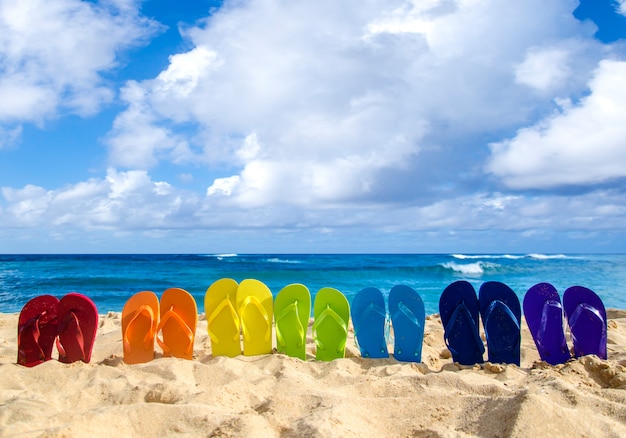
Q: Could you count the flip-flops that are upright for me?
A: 14